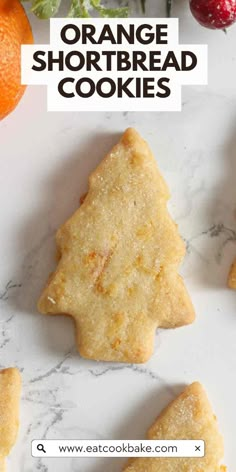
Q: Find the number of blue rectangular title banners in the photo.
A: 0